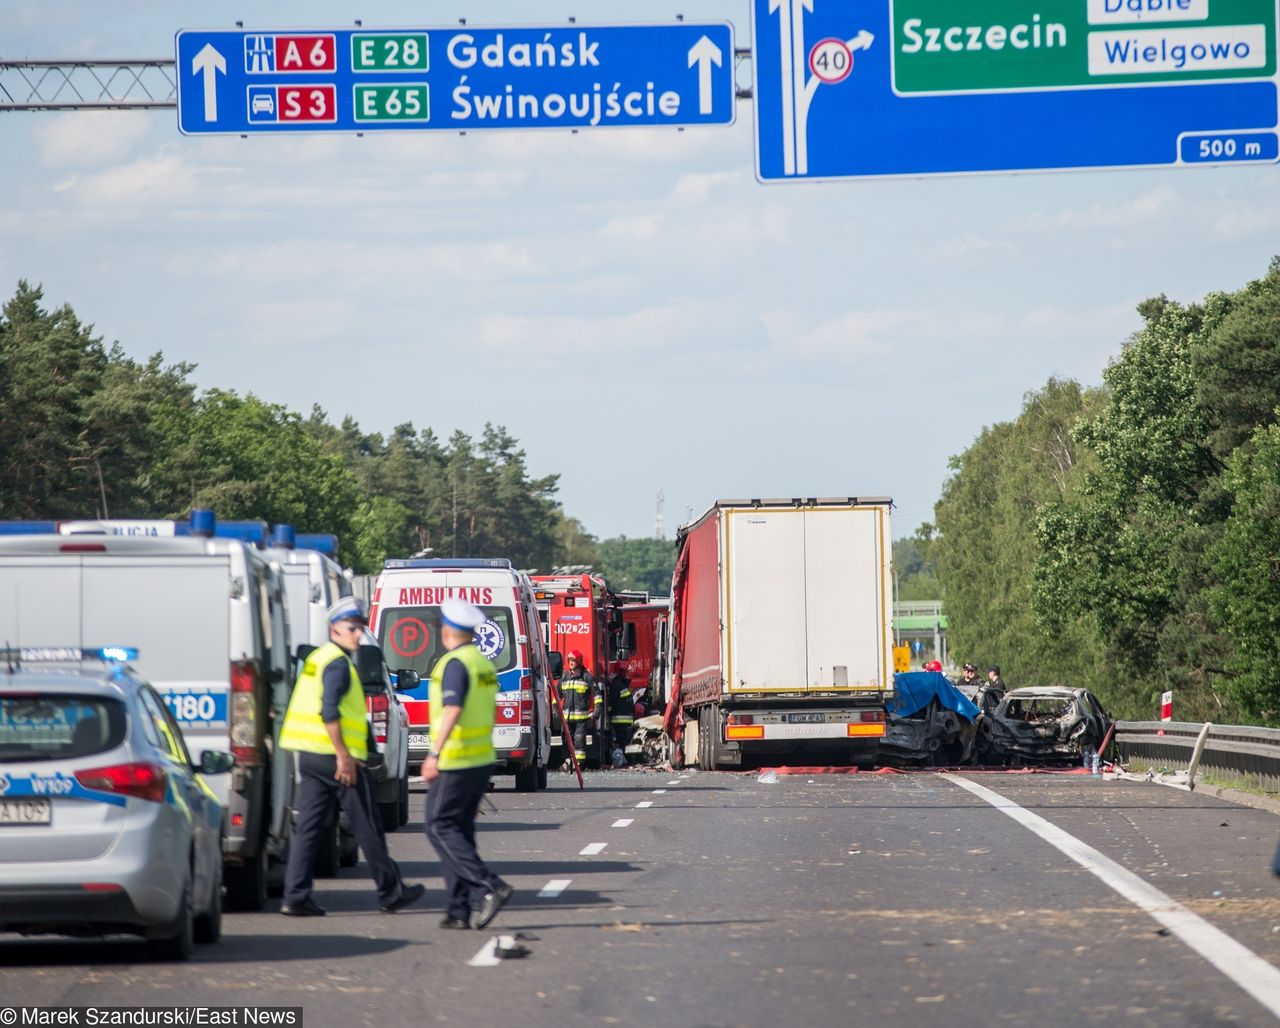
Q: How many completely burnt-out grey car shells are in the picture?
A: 2